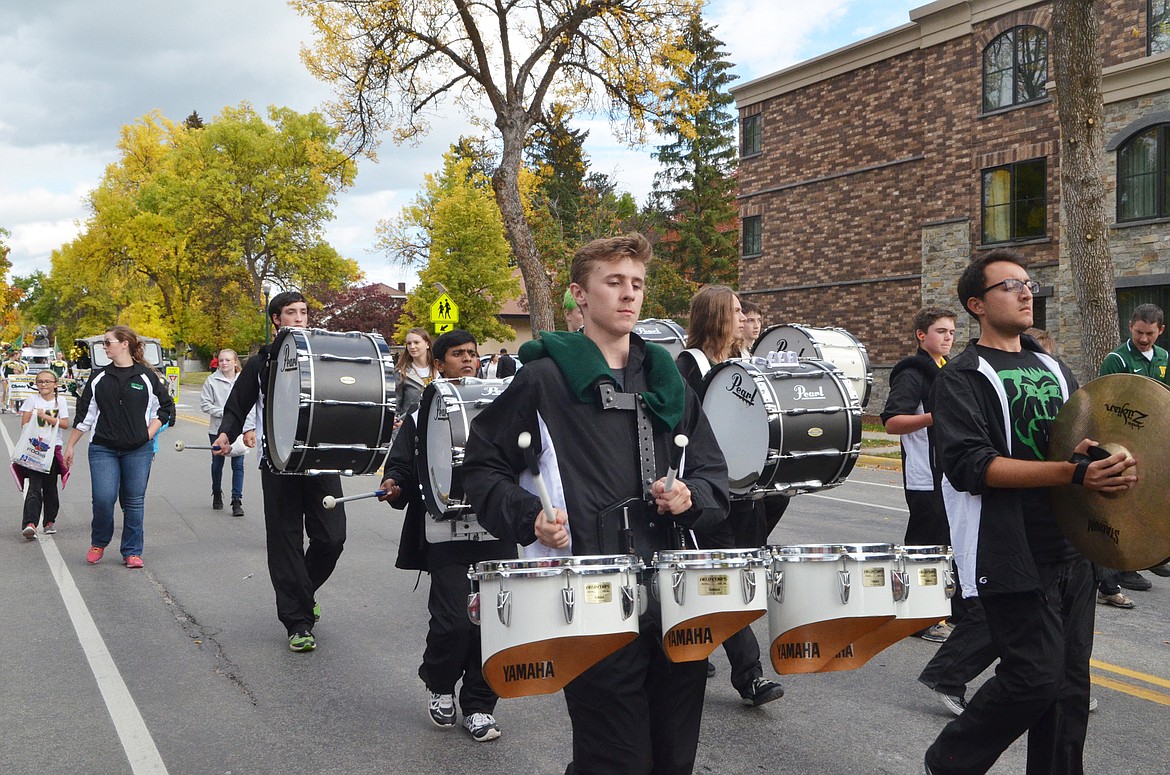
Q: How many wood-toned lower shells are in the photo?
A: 4